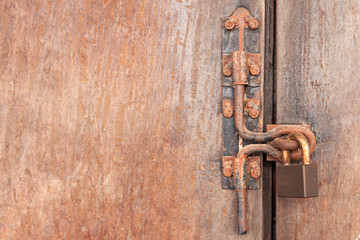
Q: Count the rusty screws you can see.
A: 8